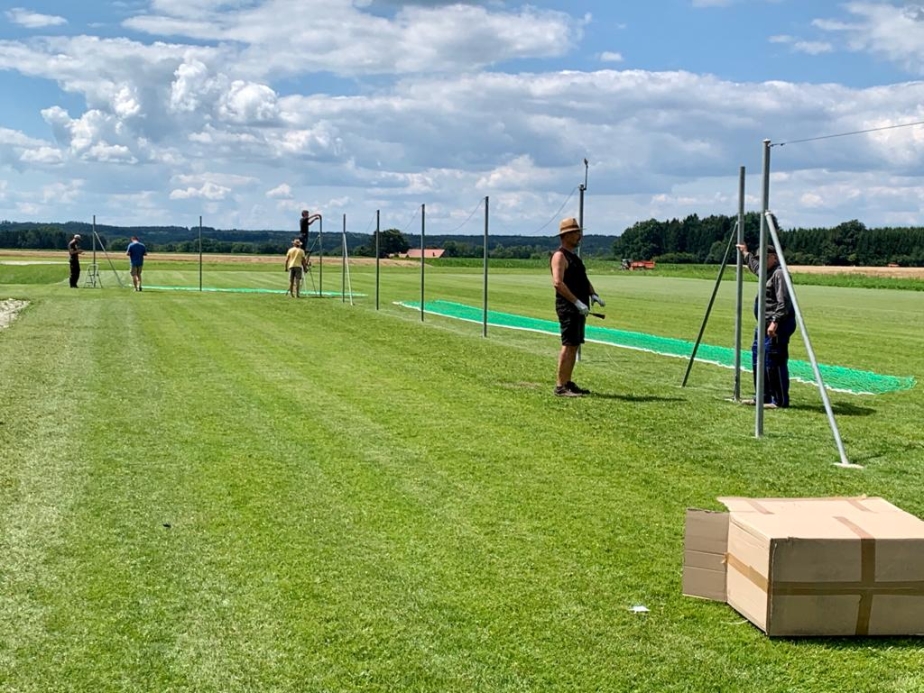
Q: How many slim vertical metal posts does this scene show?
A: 10